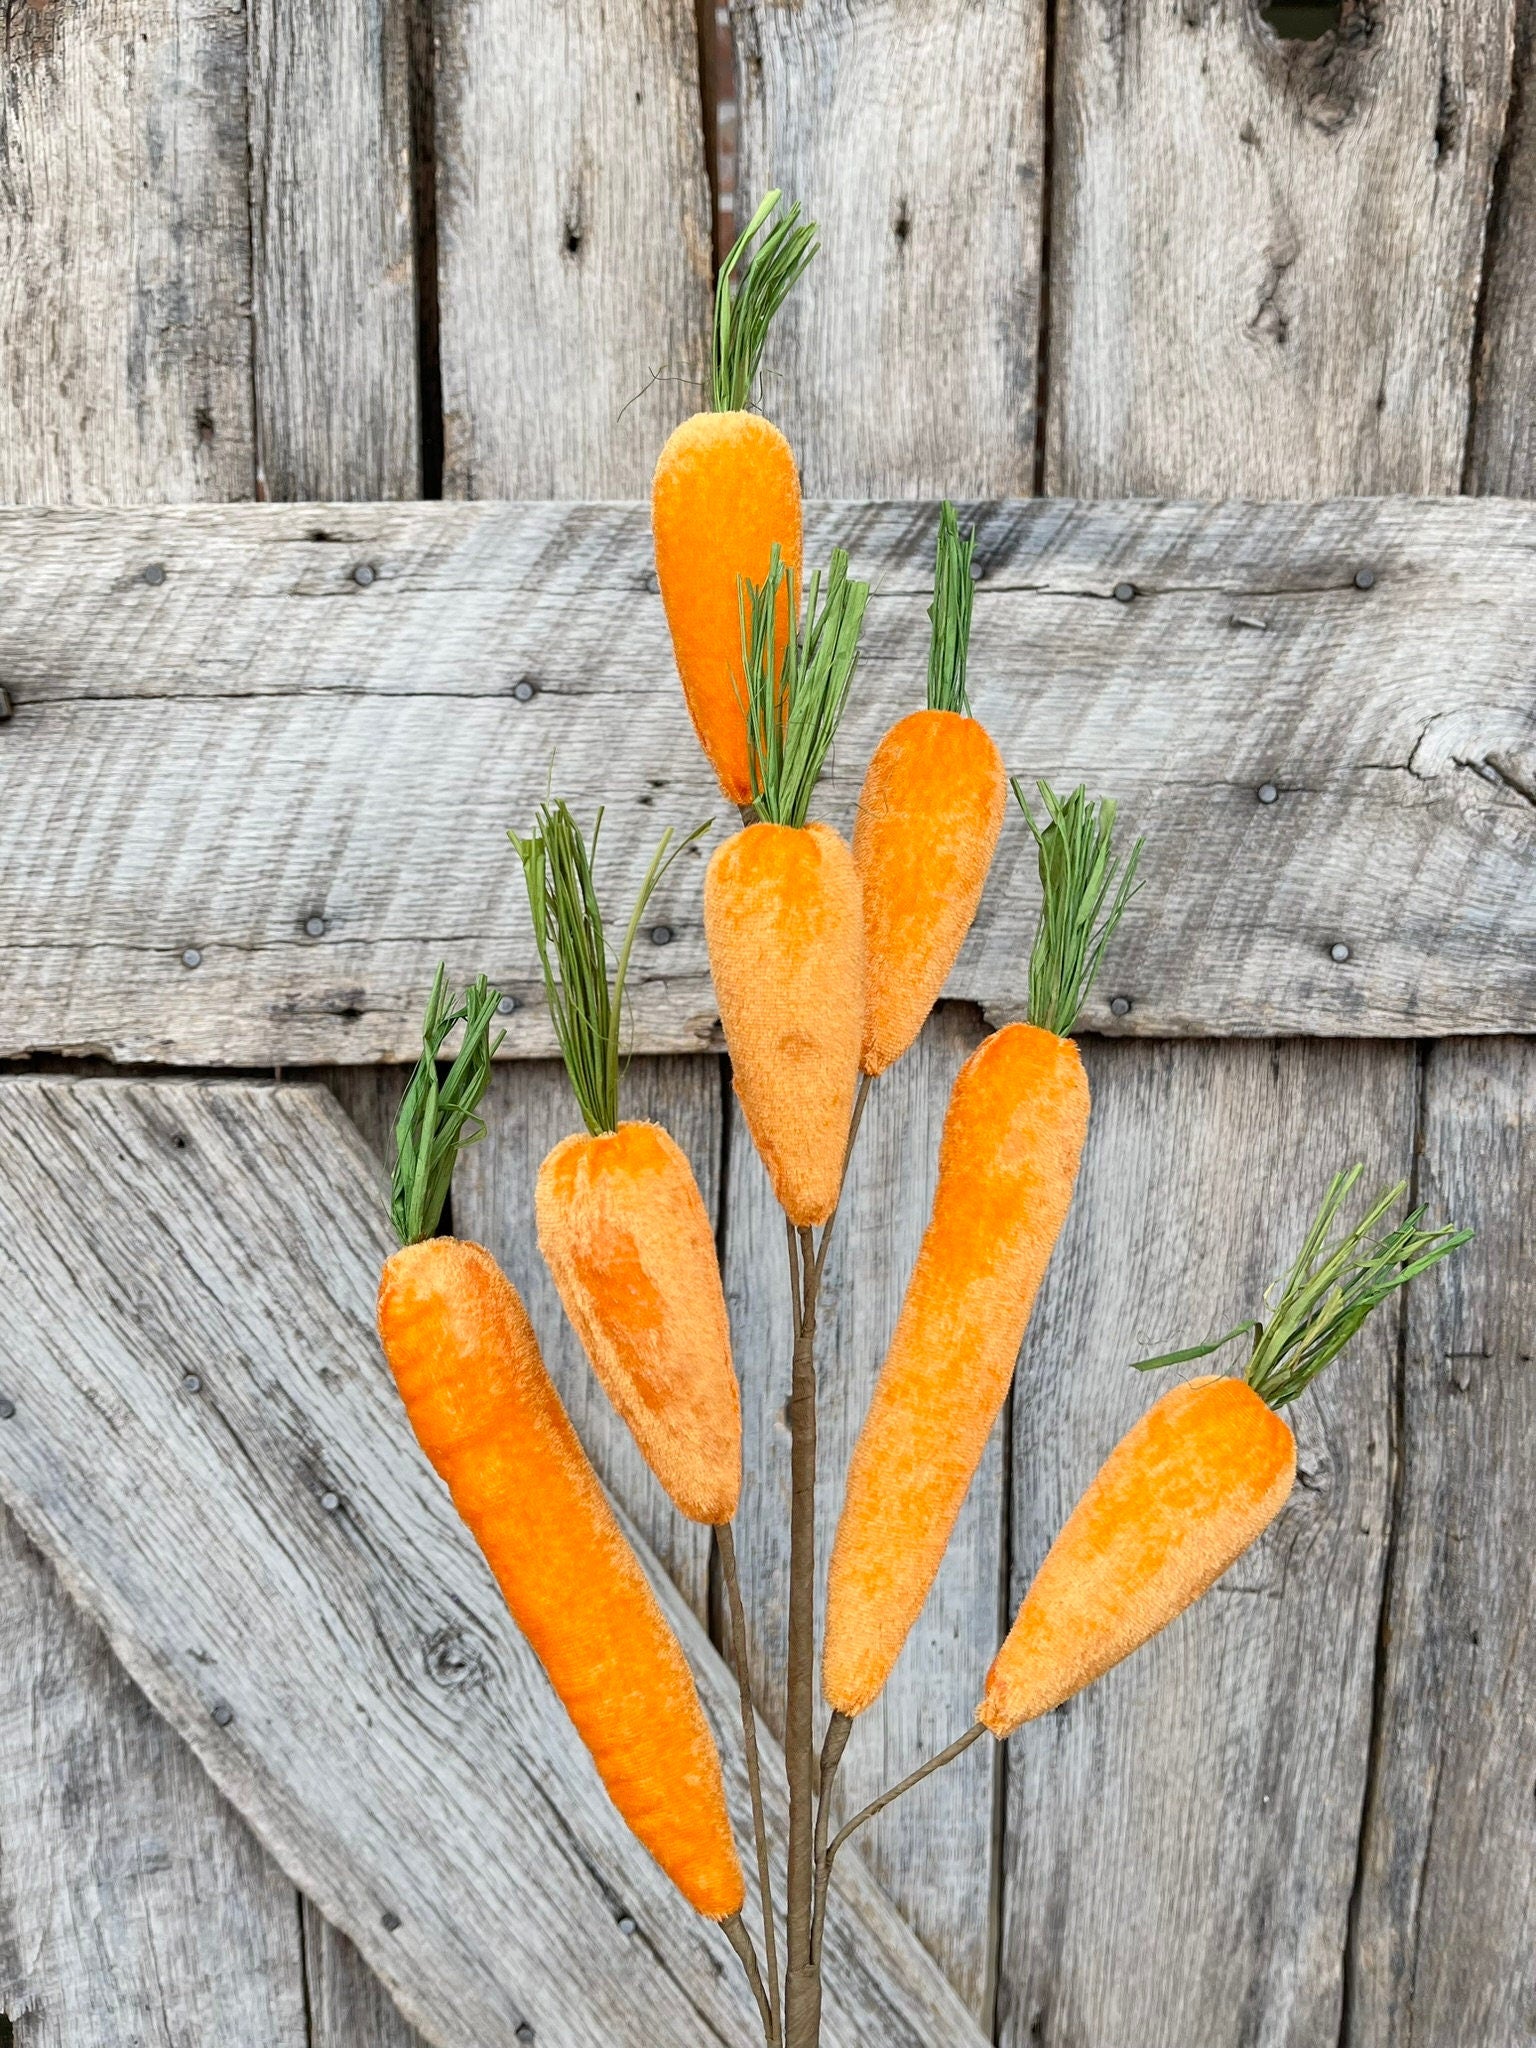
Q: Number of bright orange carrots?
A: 7